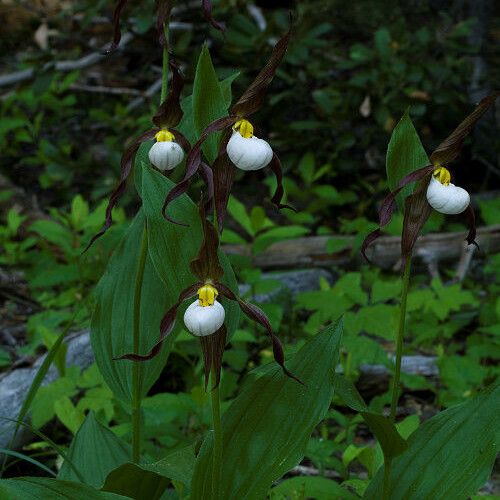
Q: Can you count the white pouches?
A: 4